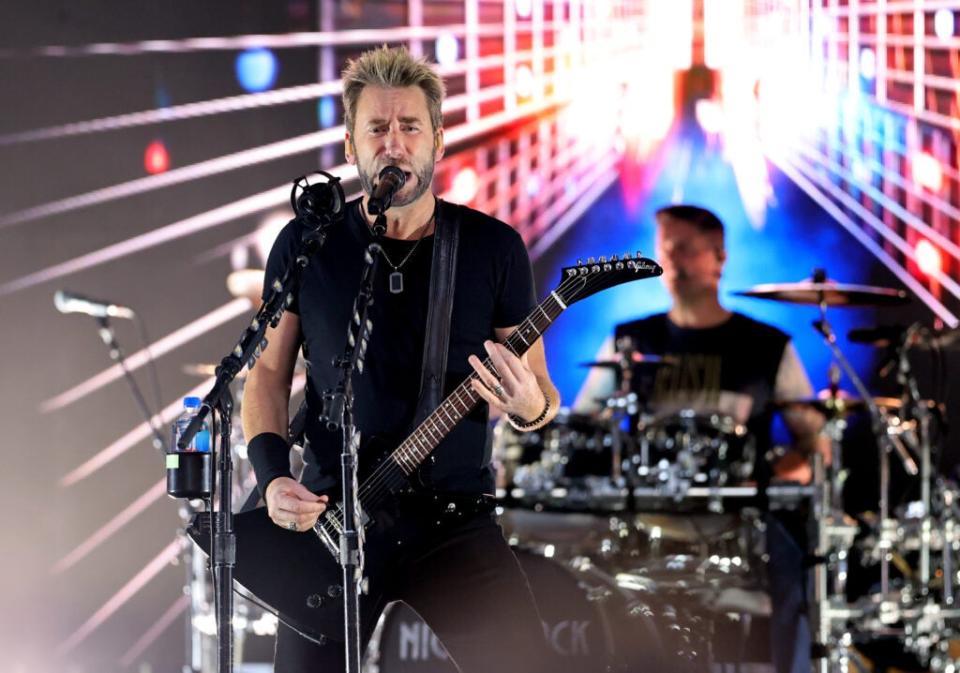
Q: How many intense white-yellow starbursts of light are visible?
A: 2